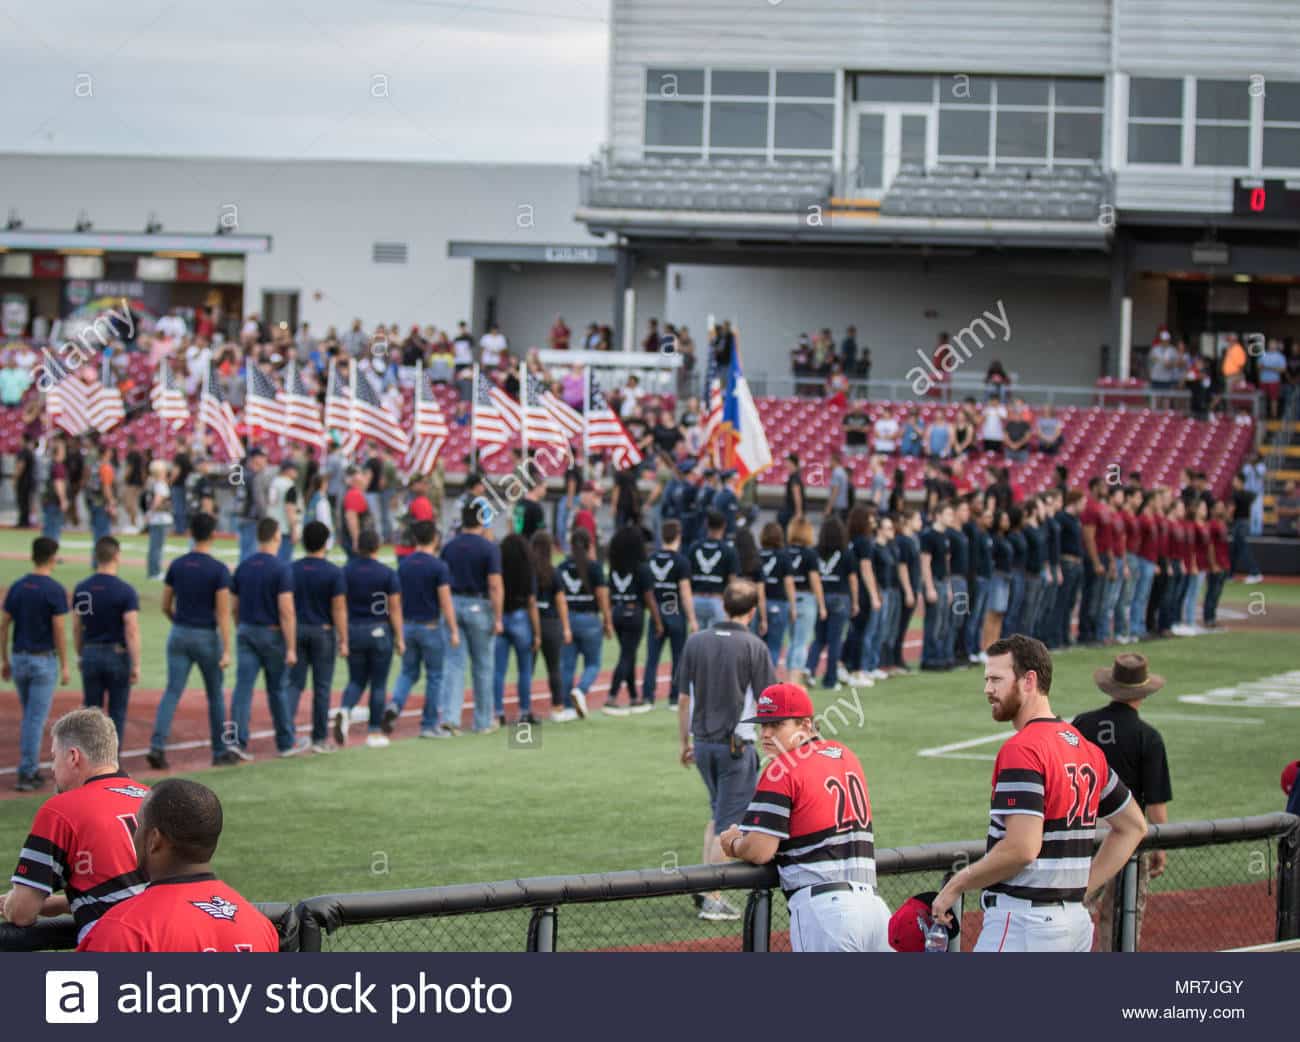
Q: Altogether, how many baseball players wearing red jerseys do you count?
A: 4